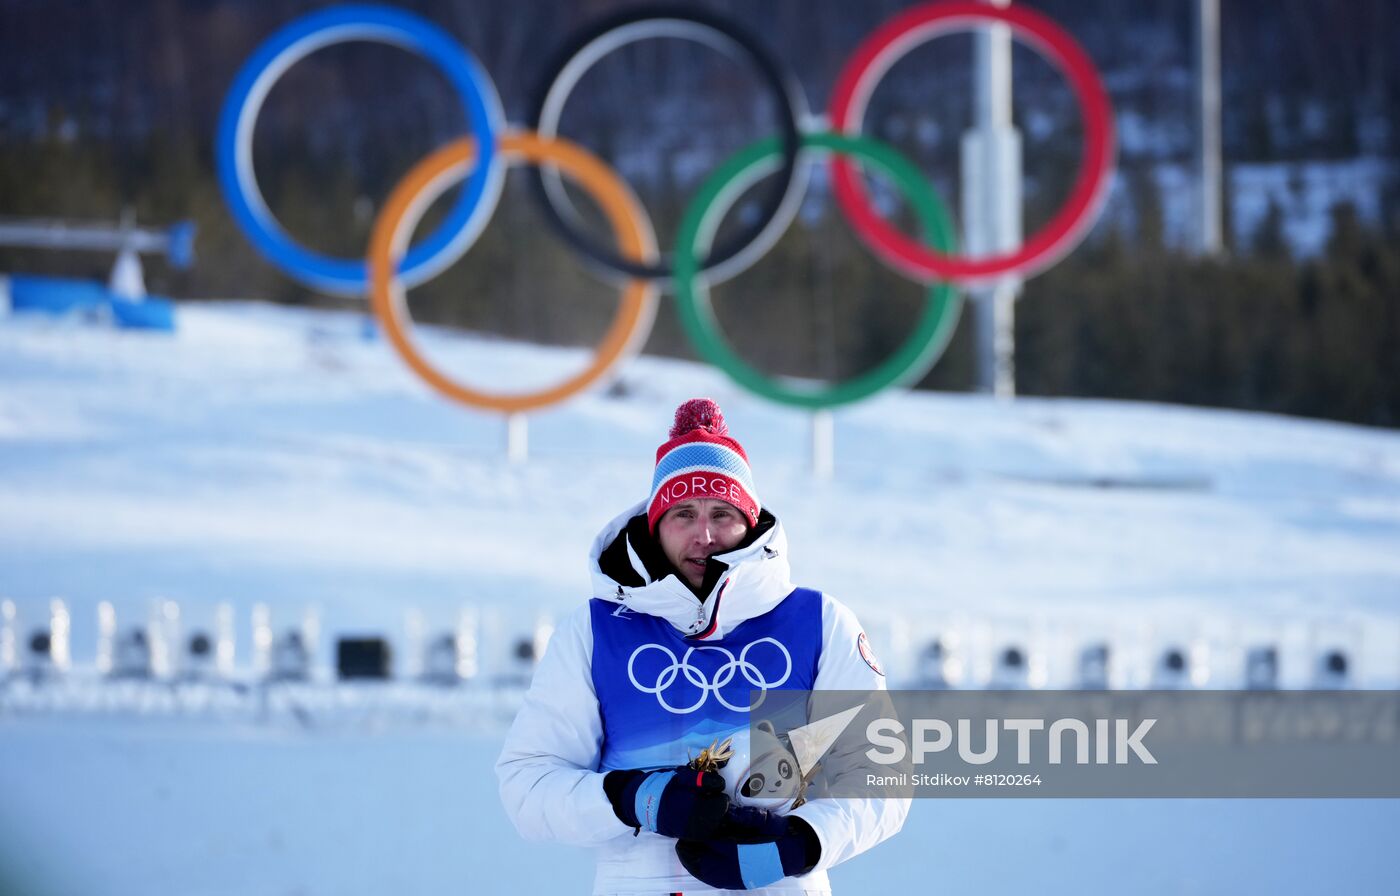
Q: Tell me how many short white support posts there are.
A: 2